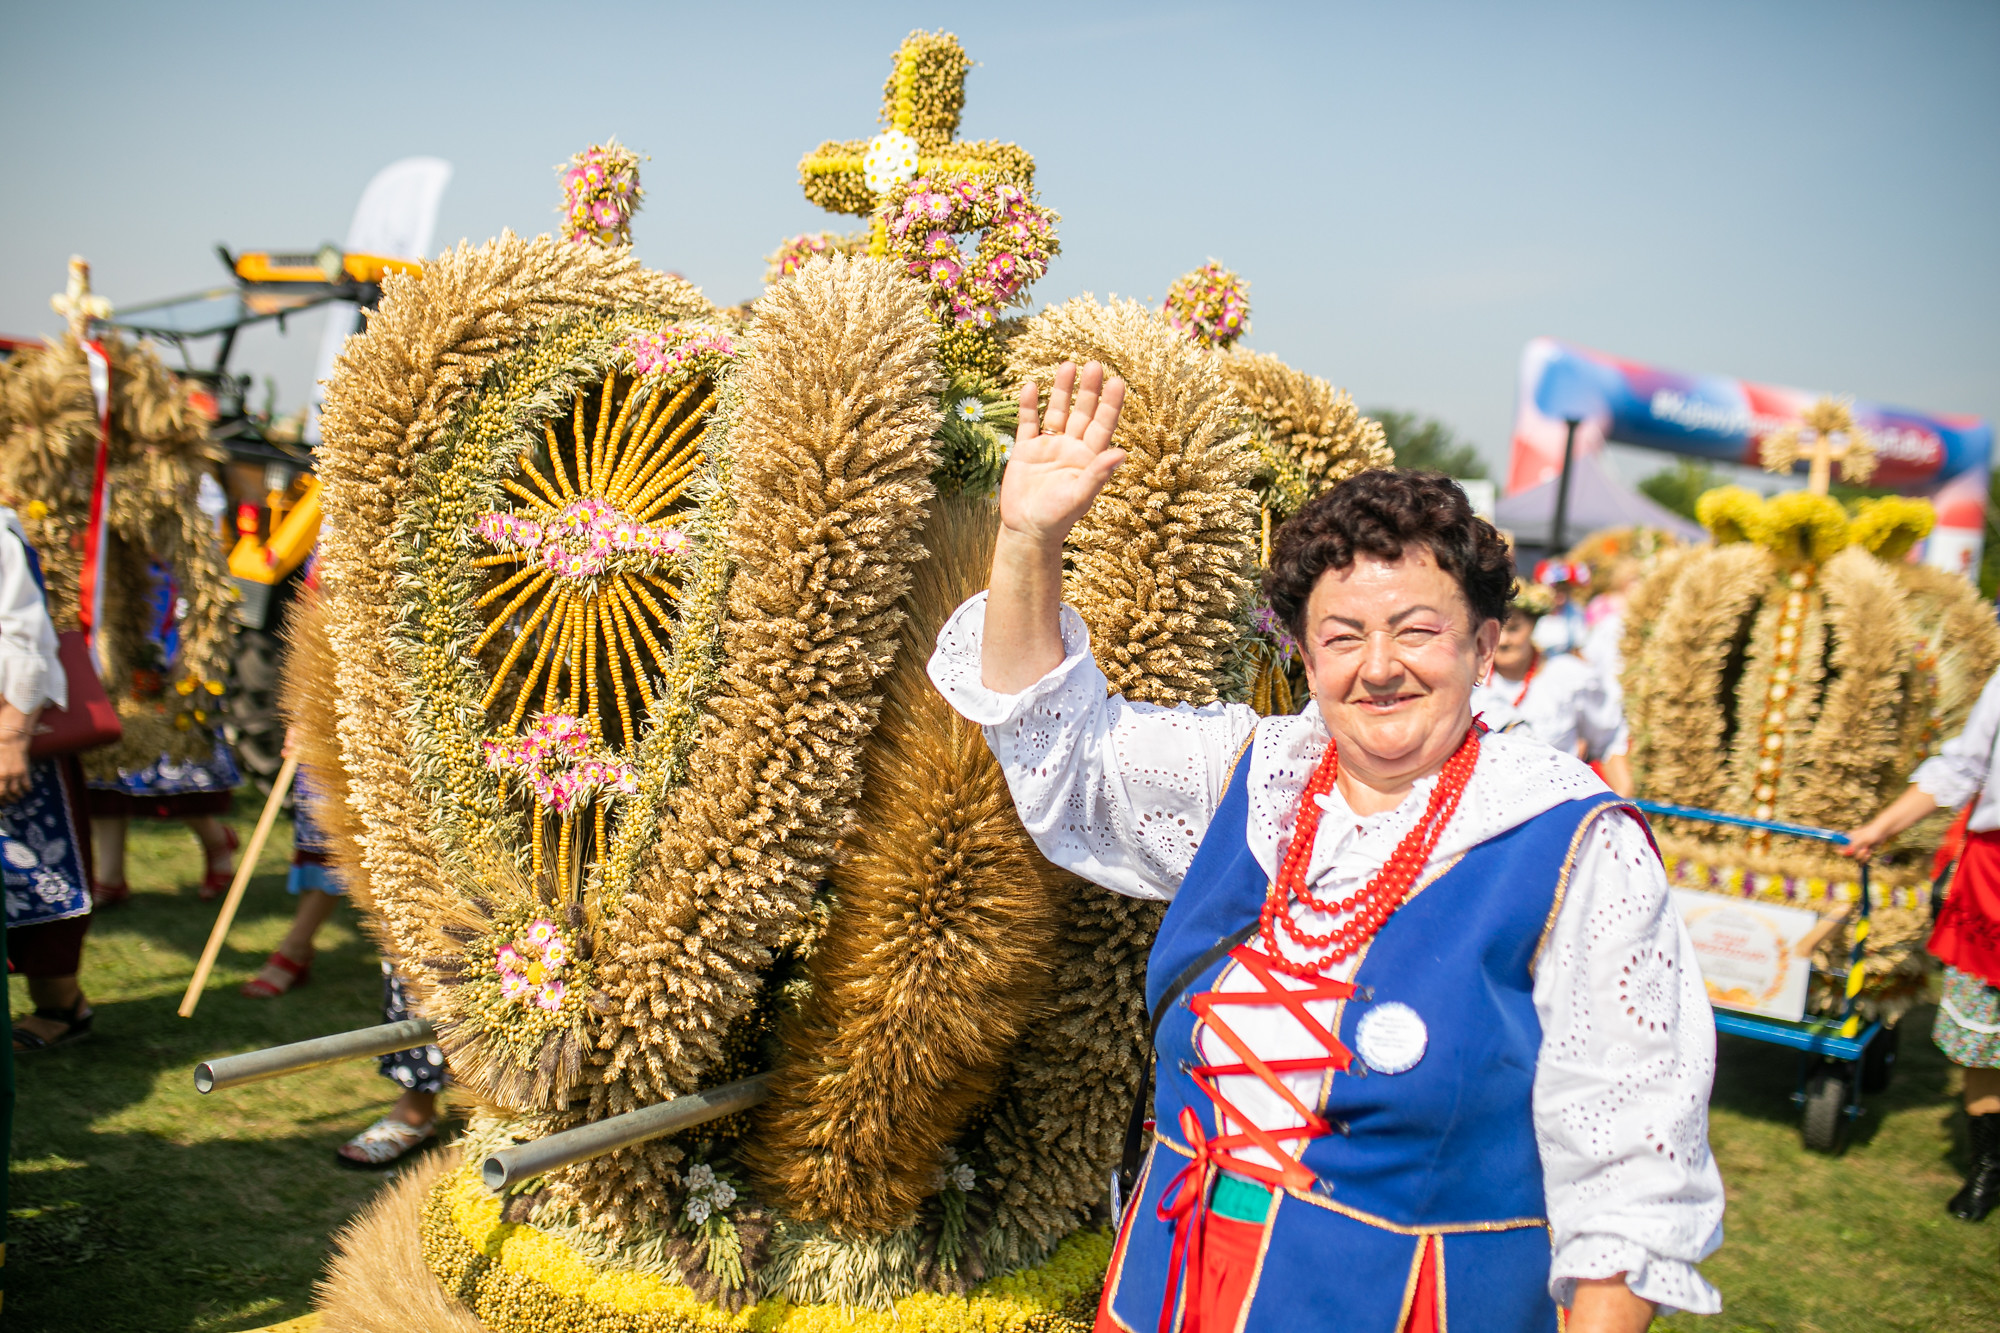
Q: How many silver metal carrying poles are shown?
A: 2